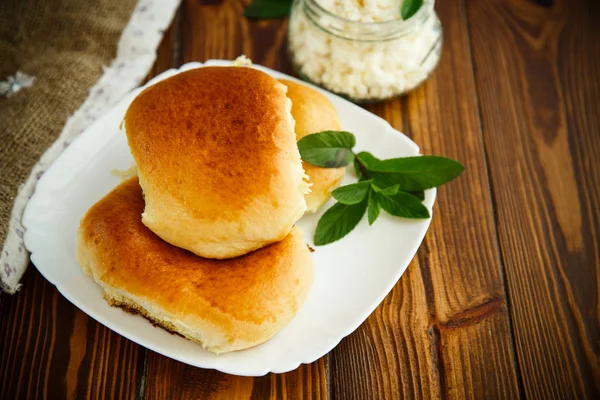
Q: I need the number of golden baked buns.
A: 3